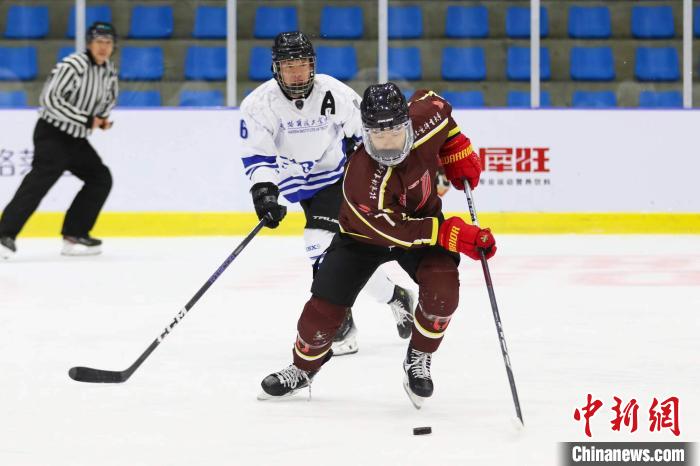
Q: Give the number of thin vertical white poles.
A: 5